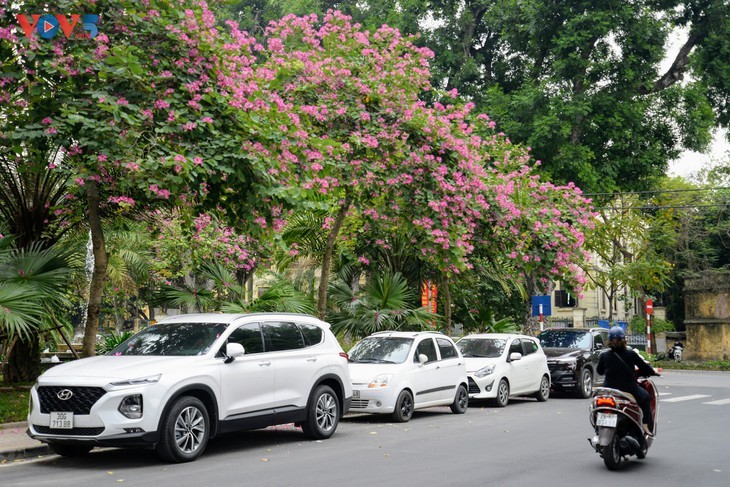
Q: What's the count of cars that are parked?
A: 4